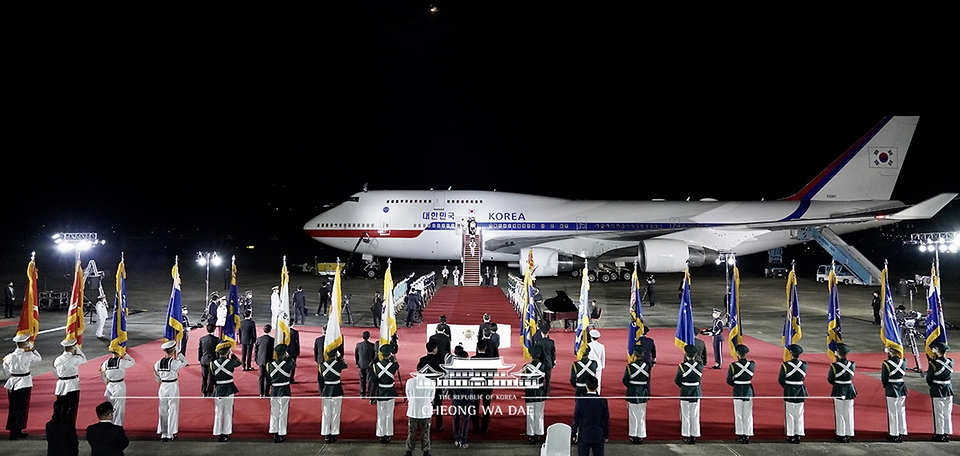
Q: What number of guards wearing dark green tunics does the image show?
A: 13